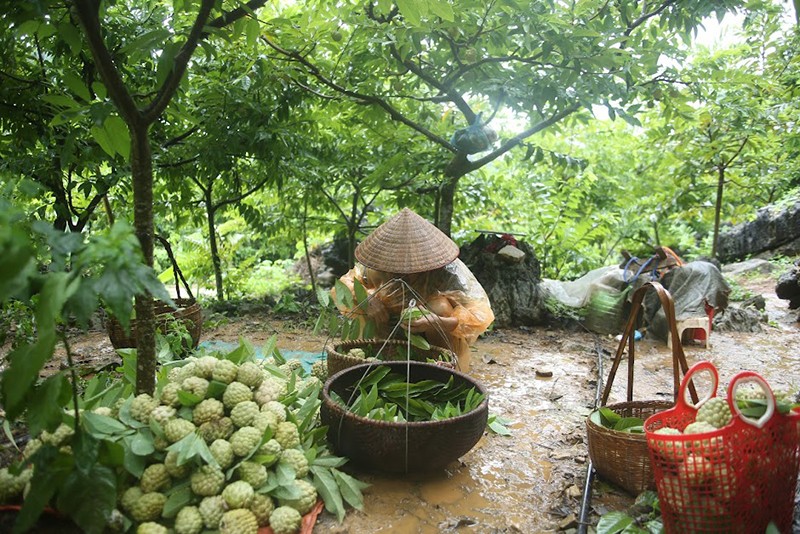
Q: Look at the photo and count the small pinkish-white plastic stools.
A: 1